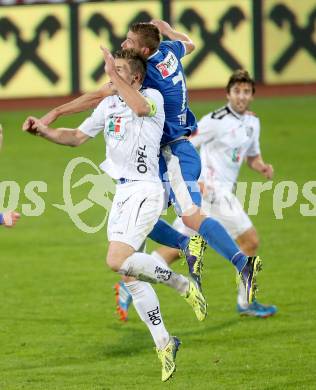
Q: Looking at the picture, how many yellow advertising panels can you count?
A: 4